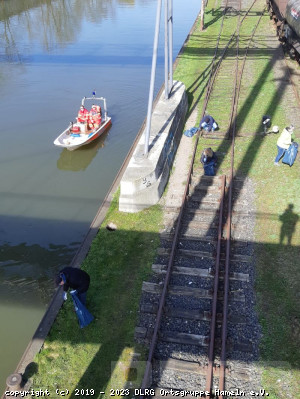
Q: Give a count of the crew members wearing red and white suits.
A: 2